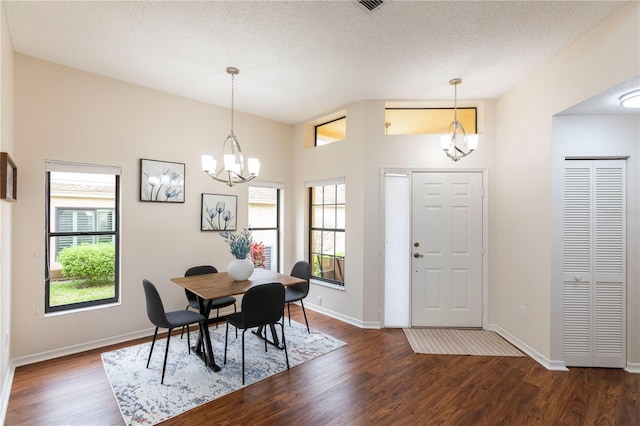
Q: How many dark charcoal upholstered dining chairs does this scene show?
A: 4